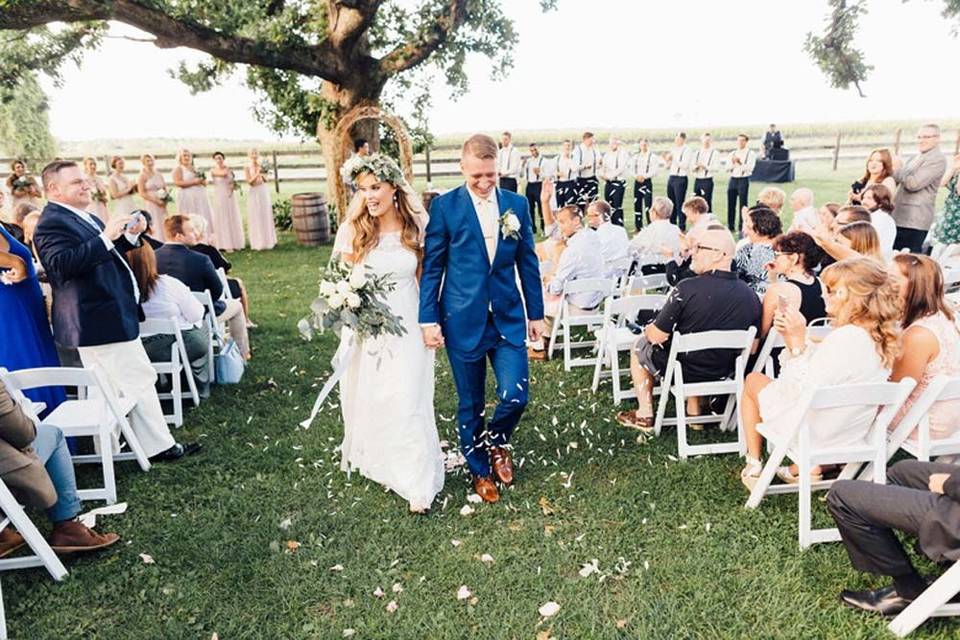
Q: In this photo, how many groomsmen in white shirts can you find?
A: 9